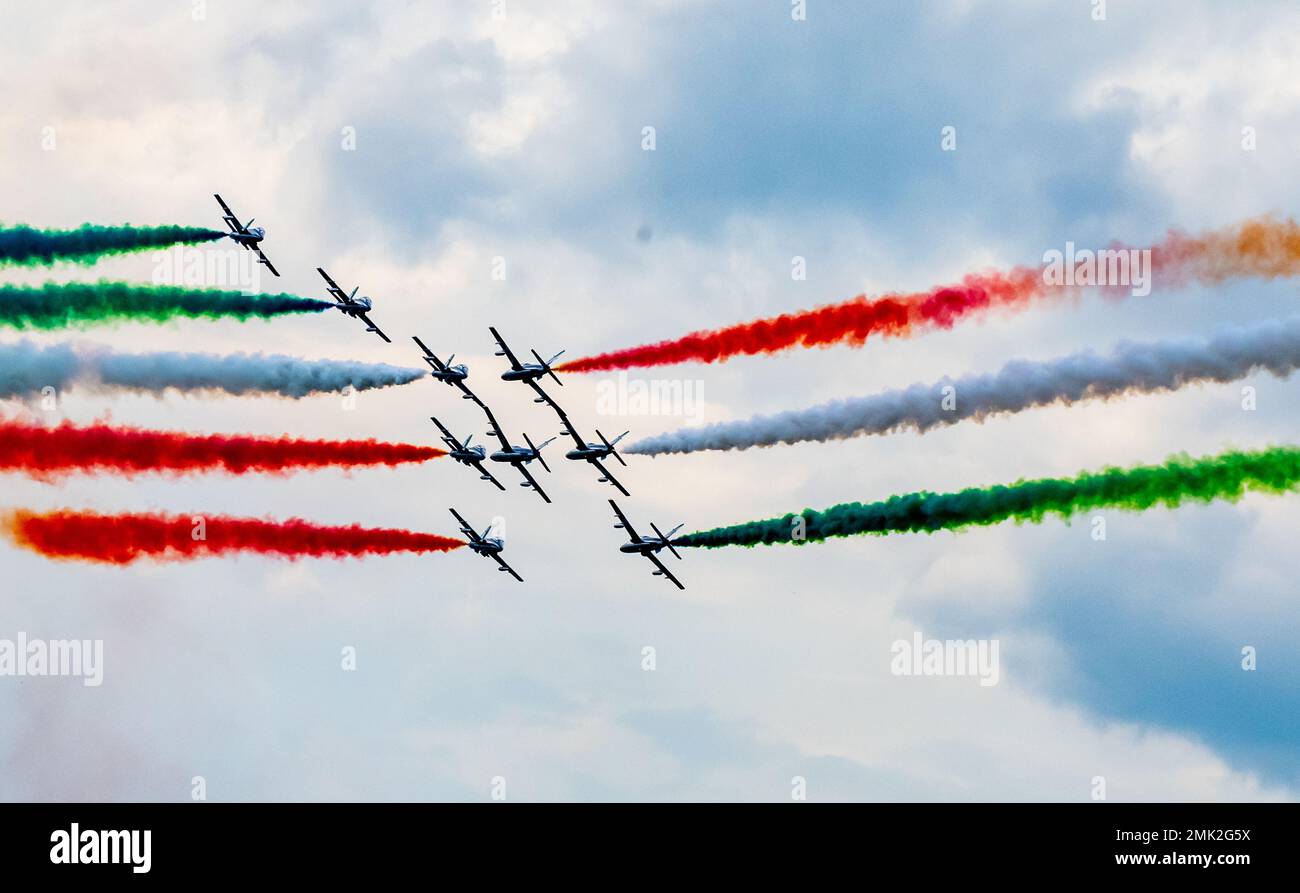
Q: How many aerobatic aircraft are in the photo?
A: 9